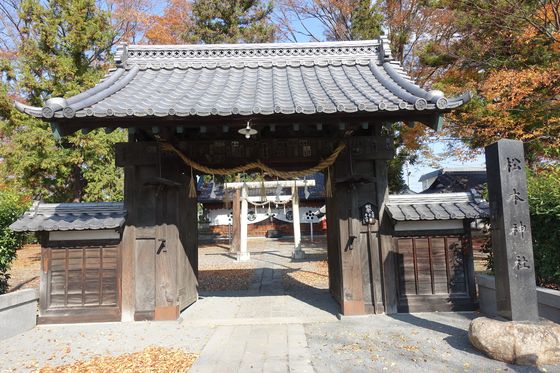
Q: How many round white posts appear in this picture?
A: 2